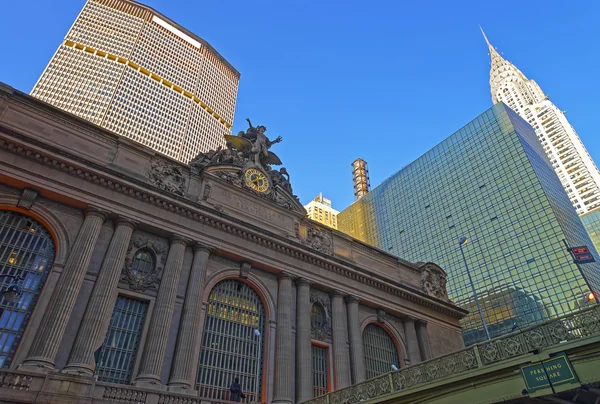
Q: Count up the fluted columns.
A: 10